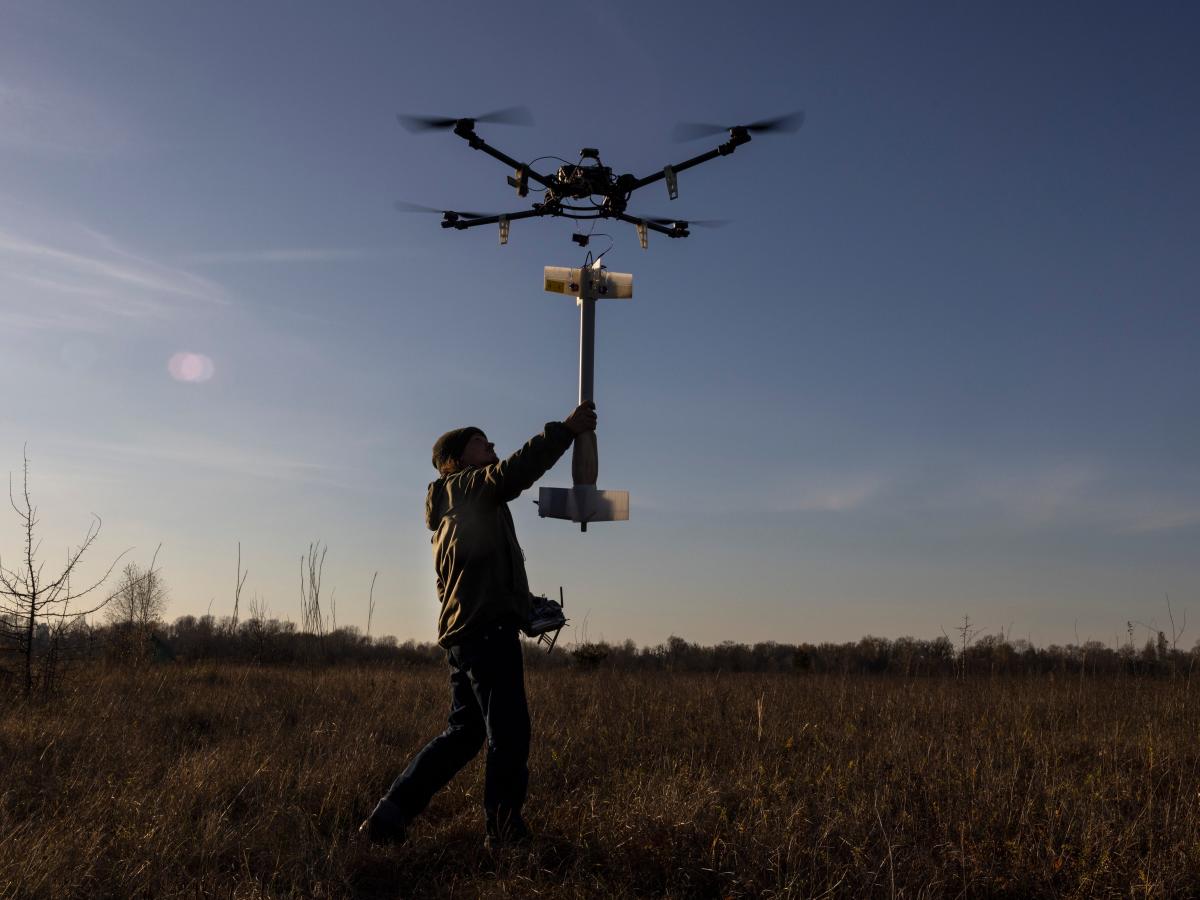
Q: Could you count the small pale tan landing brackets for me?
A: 4